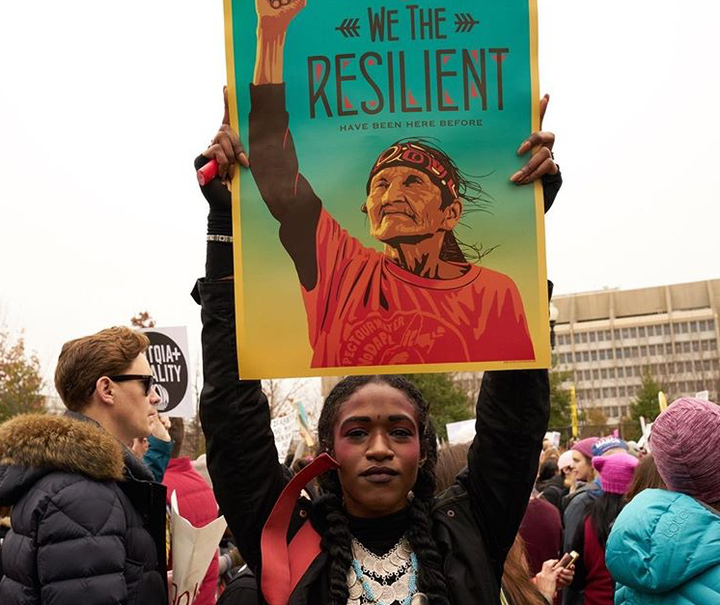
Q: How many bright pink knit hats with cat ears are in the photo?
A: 1